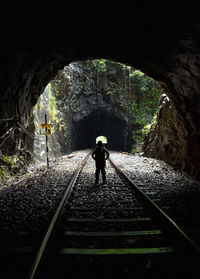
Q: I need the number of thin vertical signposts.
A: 1